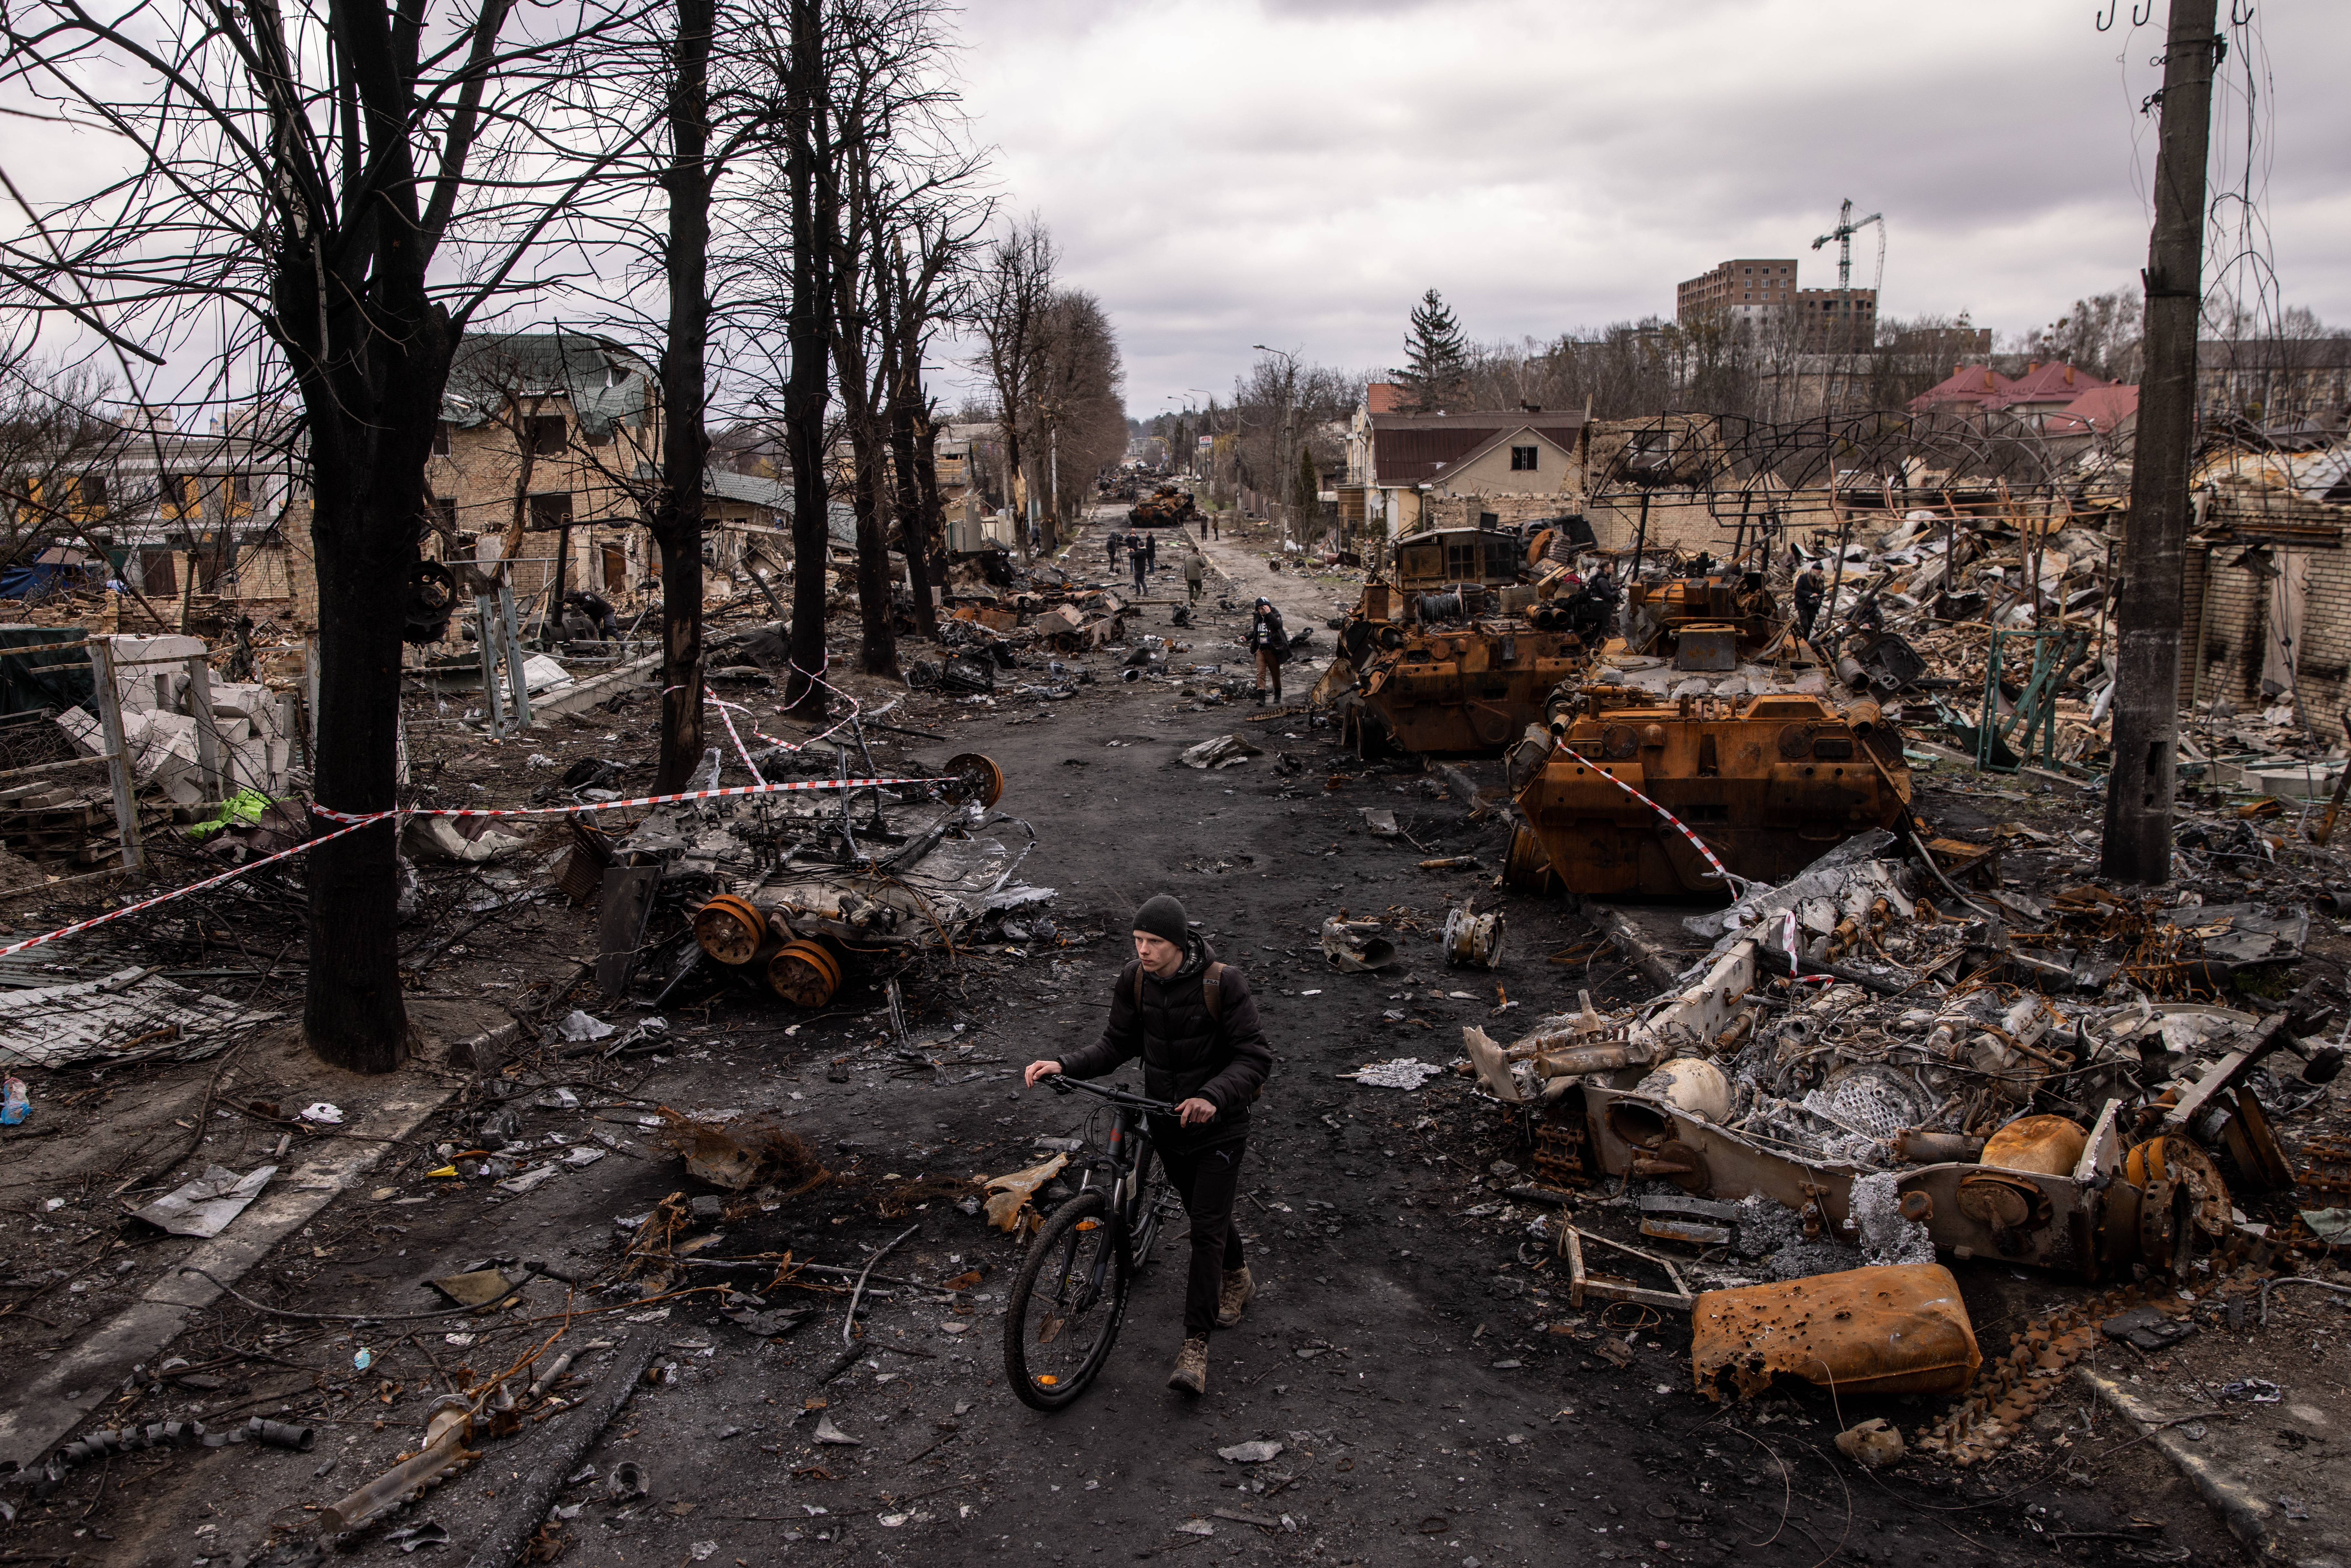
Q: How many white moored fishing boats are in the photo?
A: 0